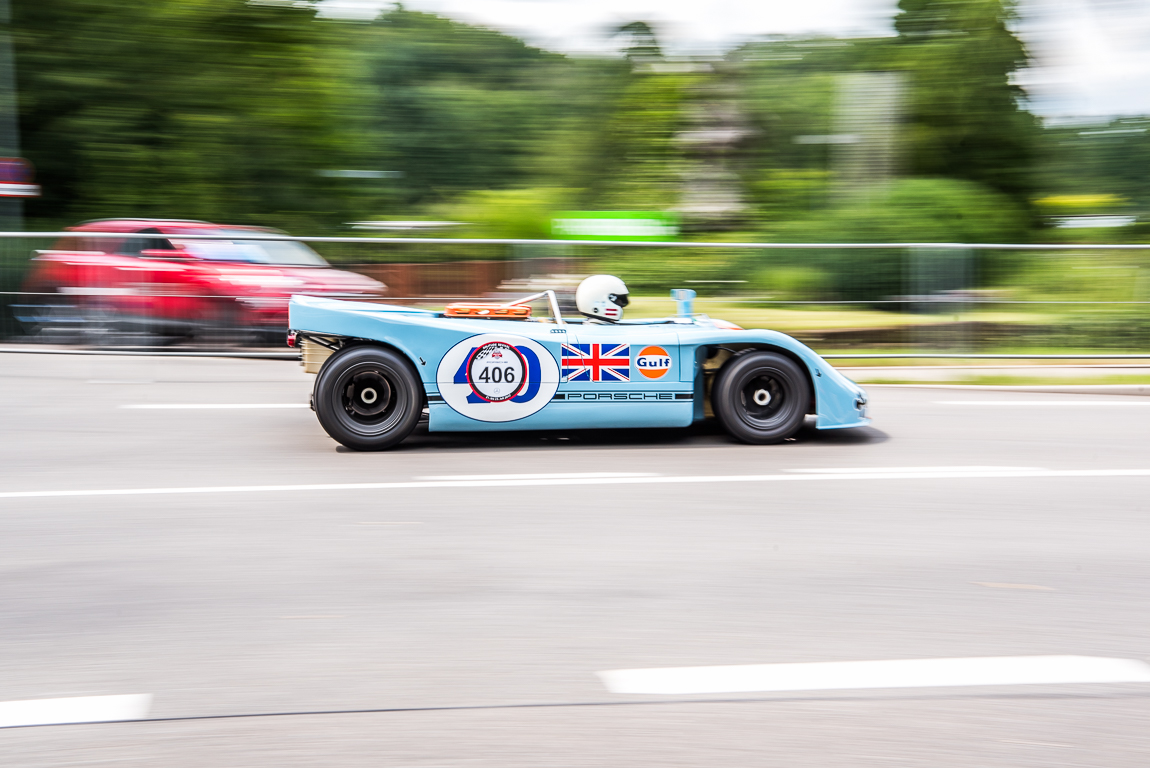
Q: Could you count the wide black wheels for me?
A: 2